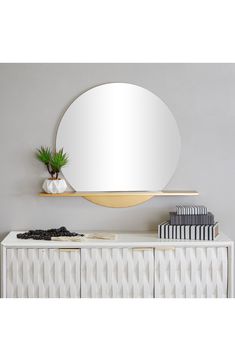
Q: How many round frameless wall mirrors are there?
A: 1